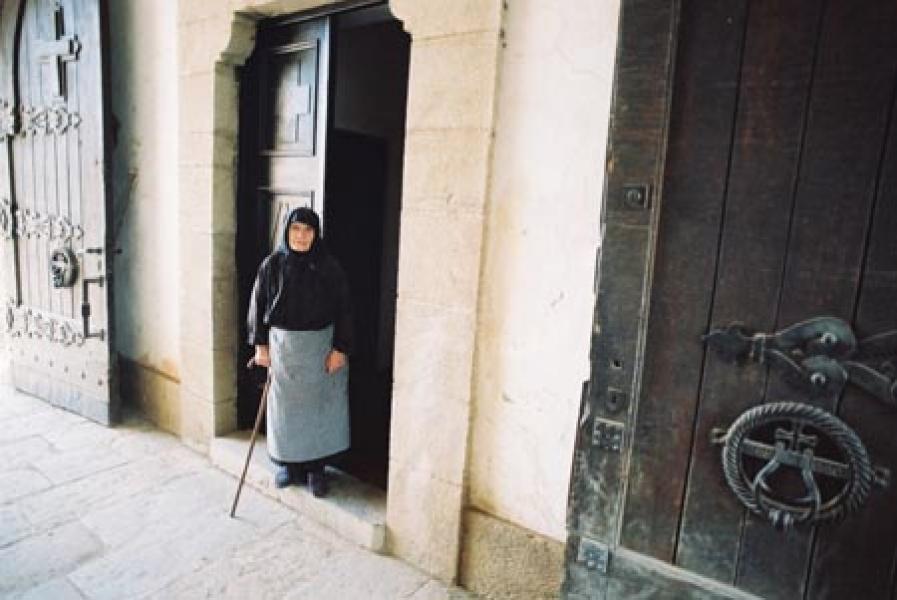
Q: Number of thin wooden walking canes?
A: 1